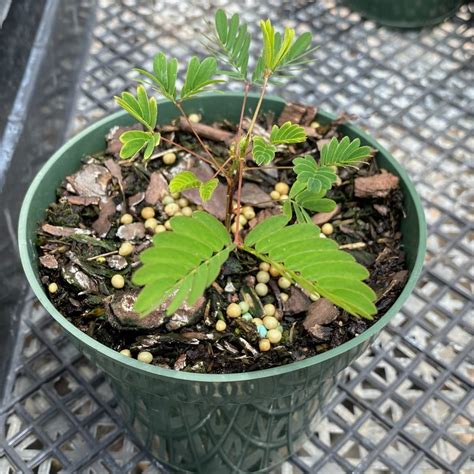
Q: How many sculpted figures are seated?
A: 0